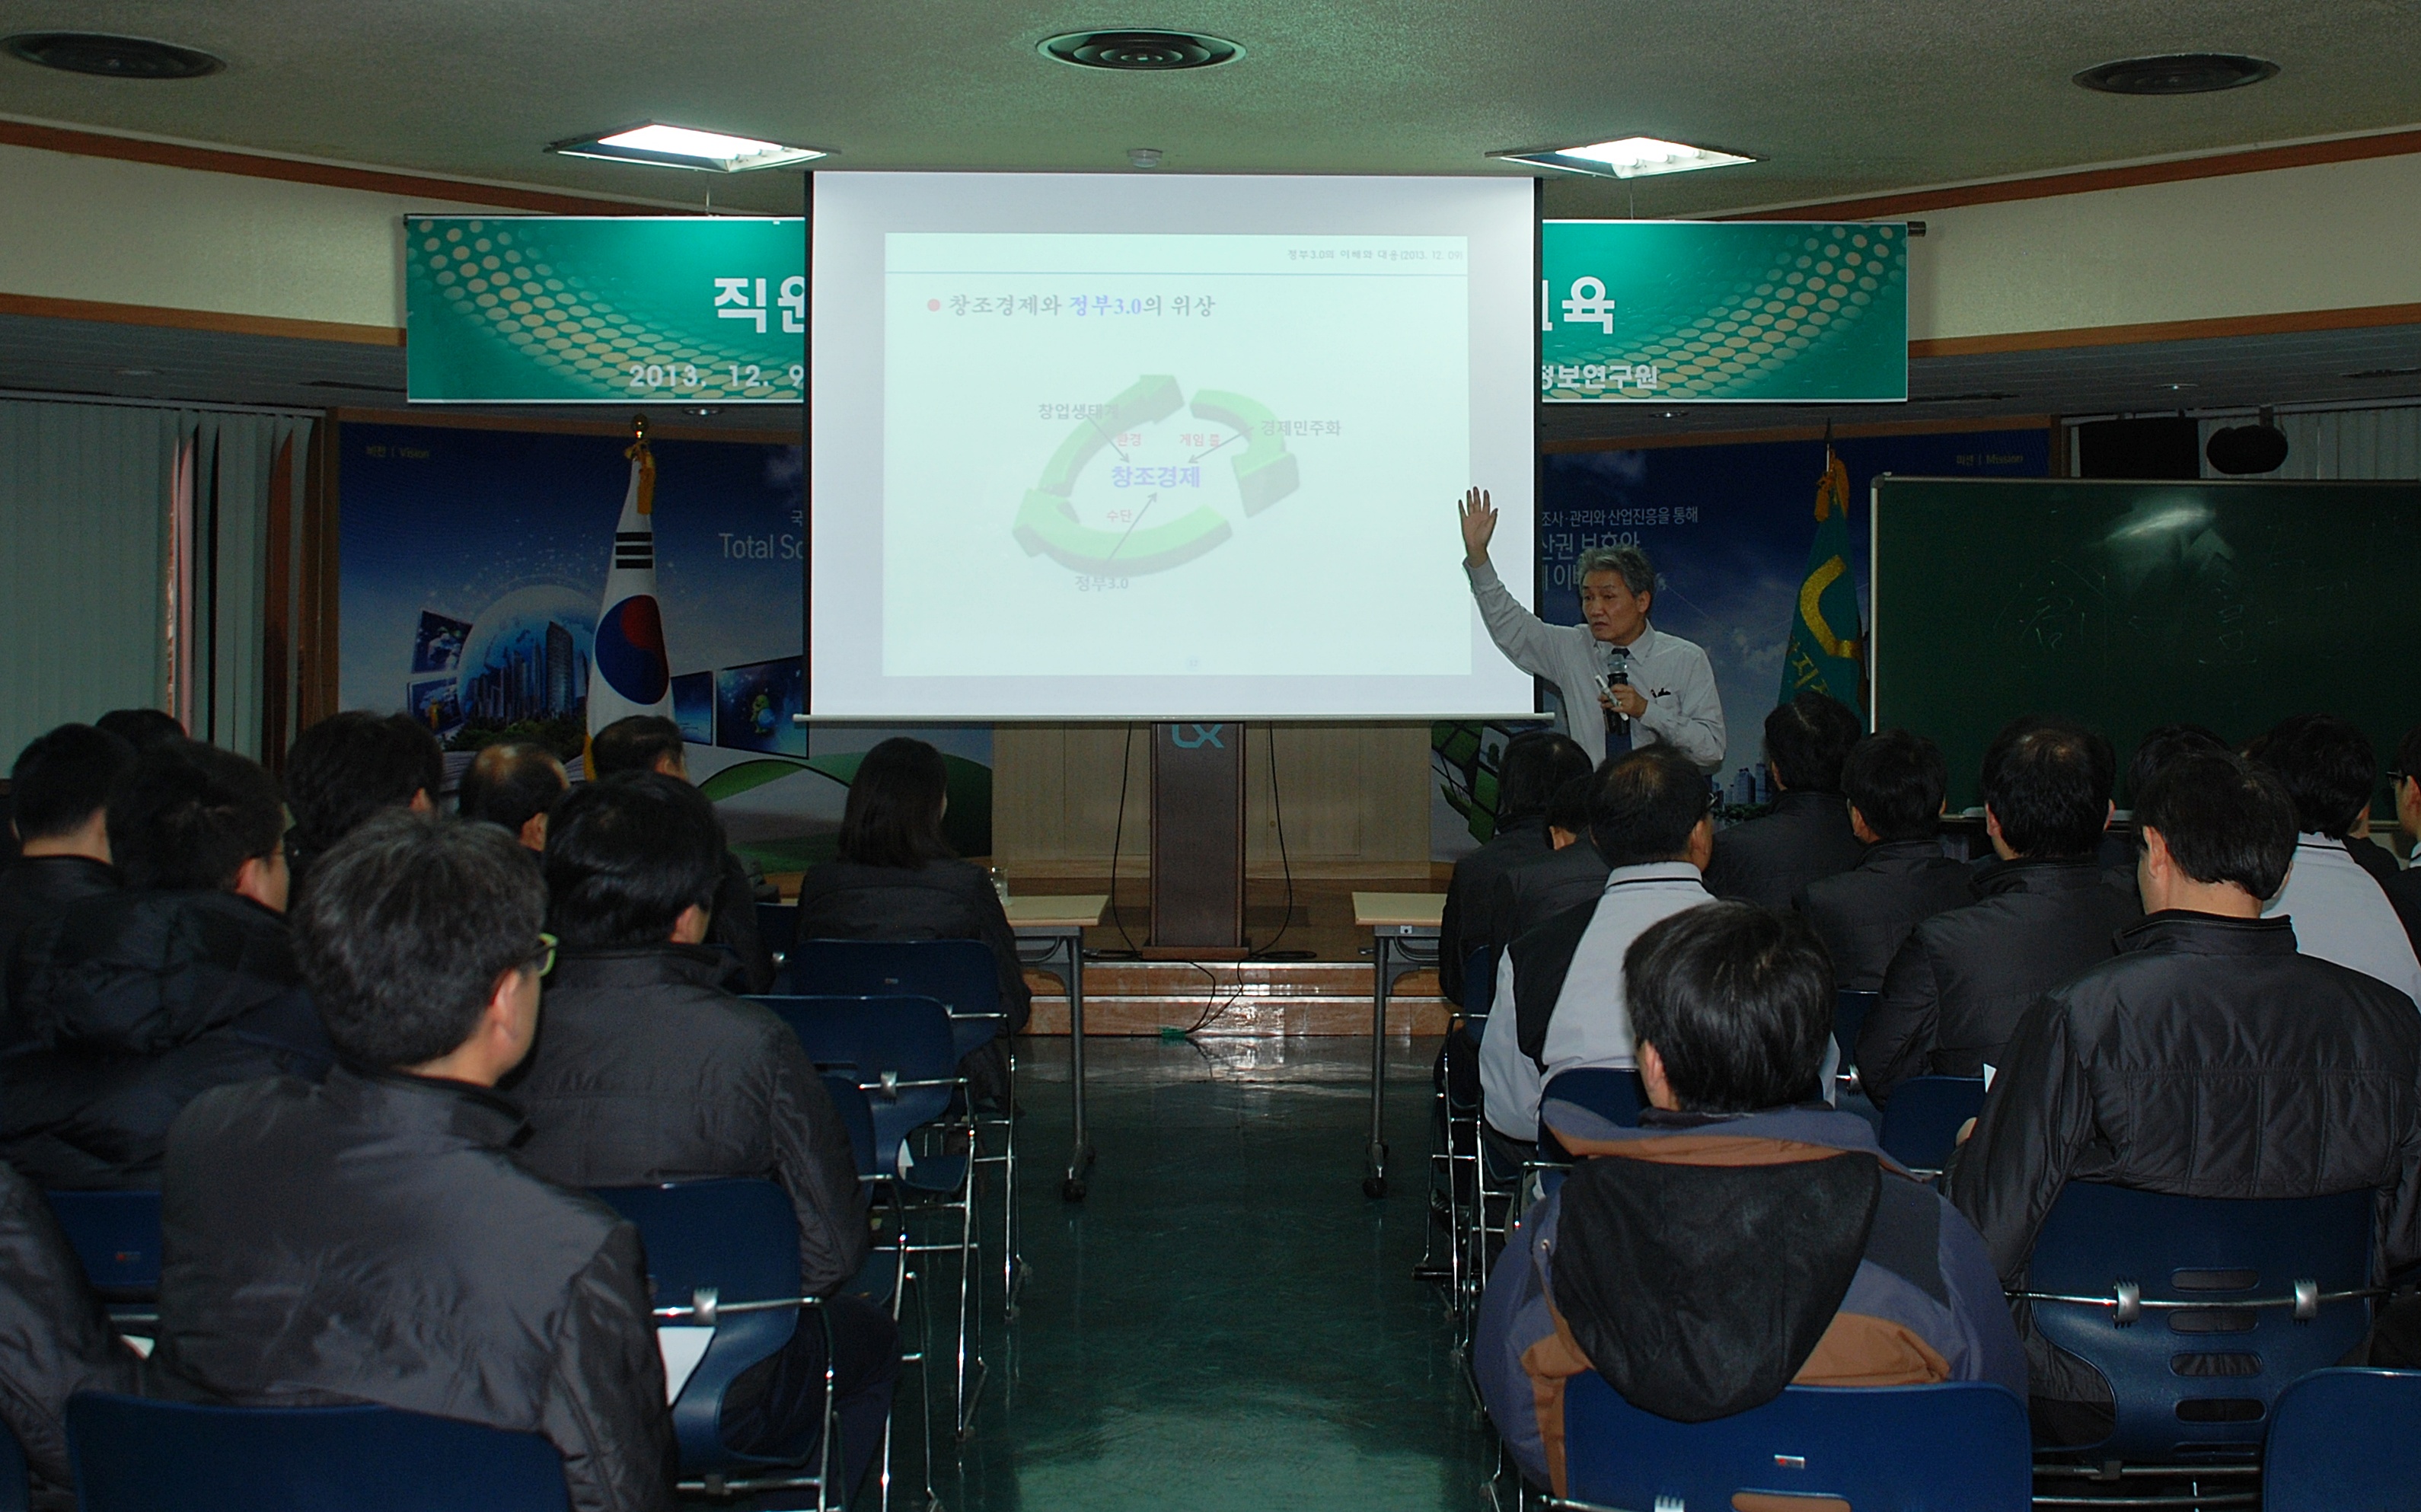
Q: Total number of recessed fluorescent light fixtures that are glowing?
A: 2